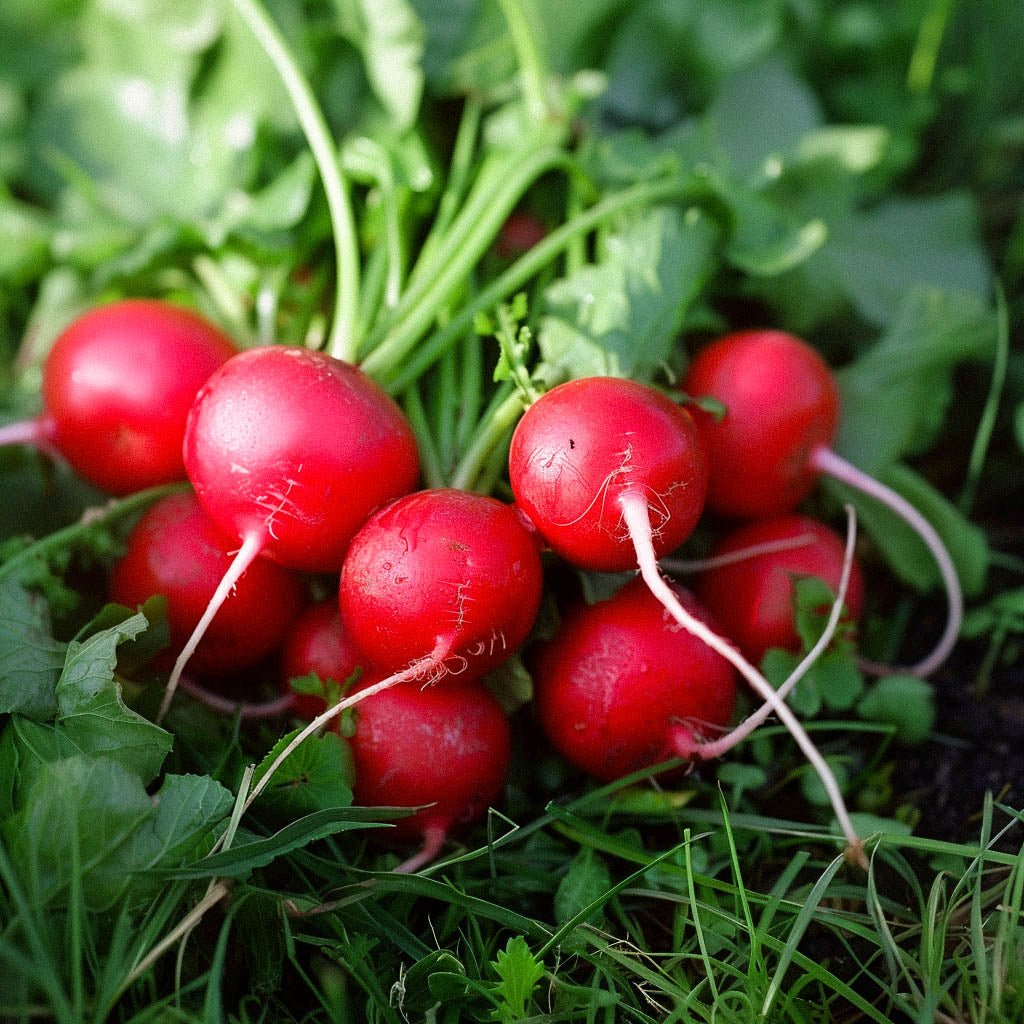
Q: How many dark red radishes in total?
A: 10